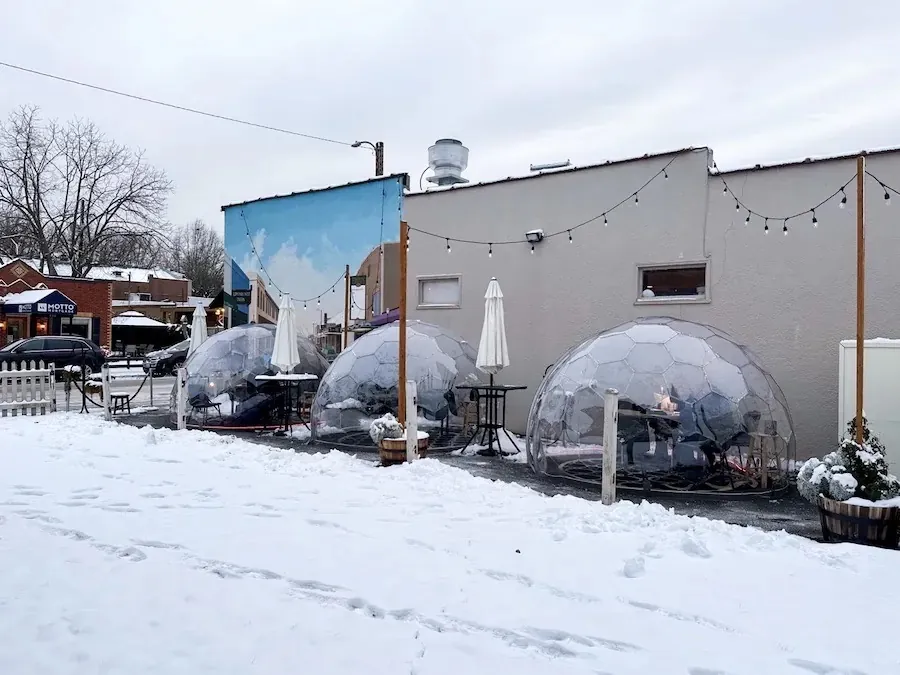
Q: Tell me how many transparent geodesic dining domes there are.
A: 3